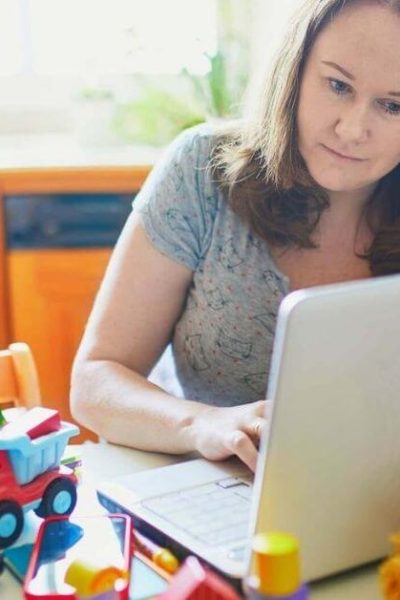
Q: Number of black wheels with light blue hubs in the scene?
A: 2